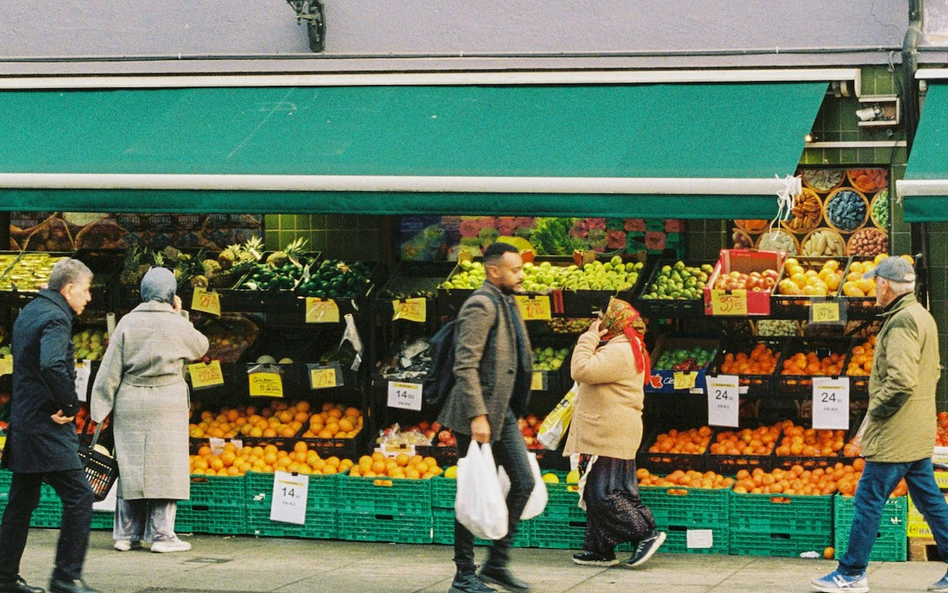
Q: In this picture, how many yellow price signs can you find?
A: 12